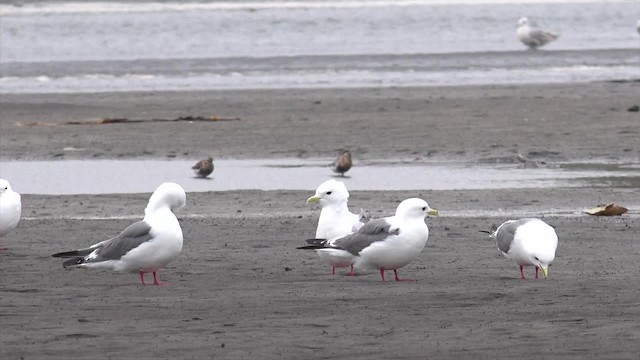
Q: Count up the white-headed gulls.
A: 6